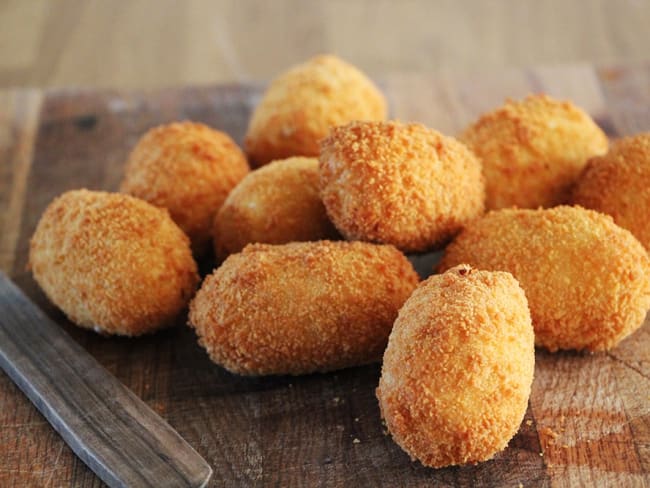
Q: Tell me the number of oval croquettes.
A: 10